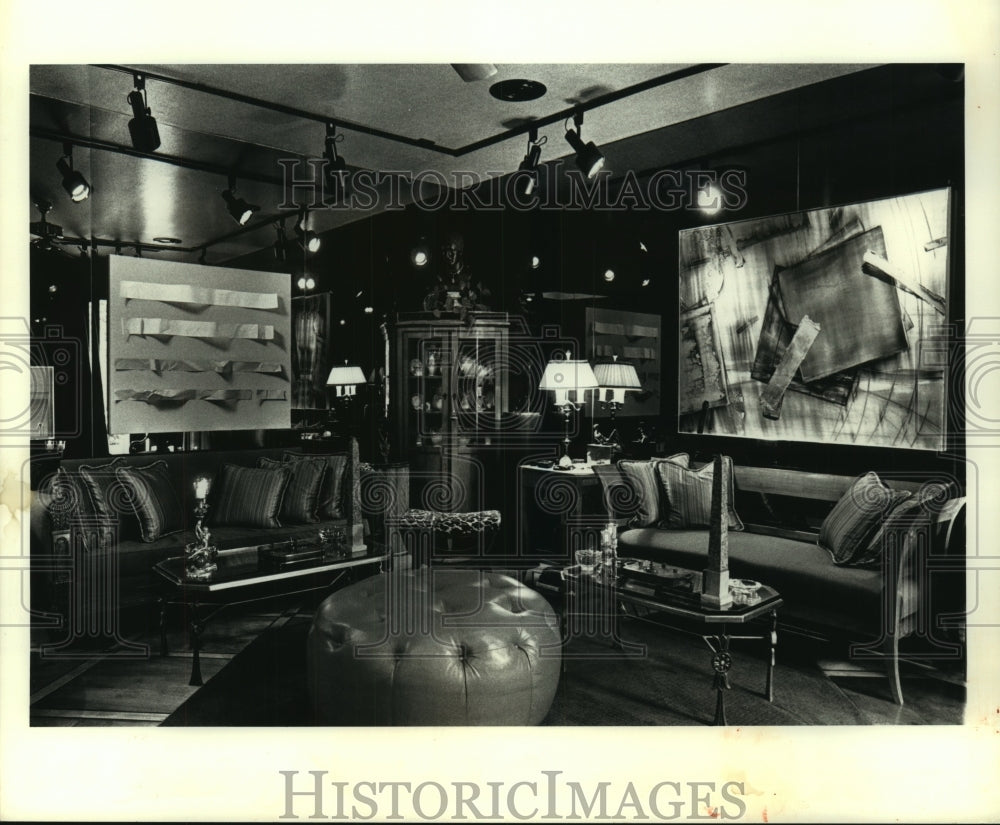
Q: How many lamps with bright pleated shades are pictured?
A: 3